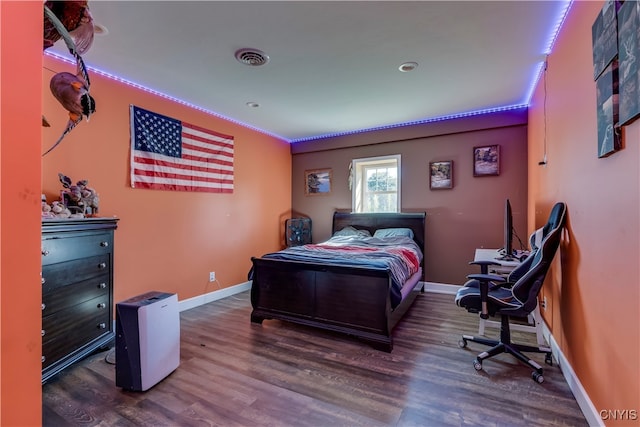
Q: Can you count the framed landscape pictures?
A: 3